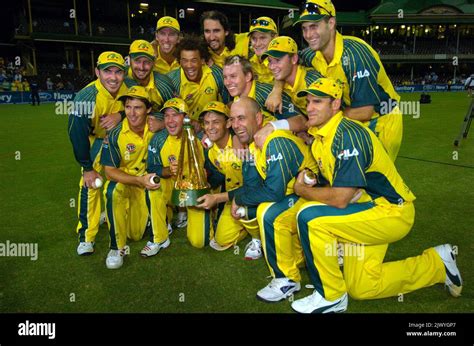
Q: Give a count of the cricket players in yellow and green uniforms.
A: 14